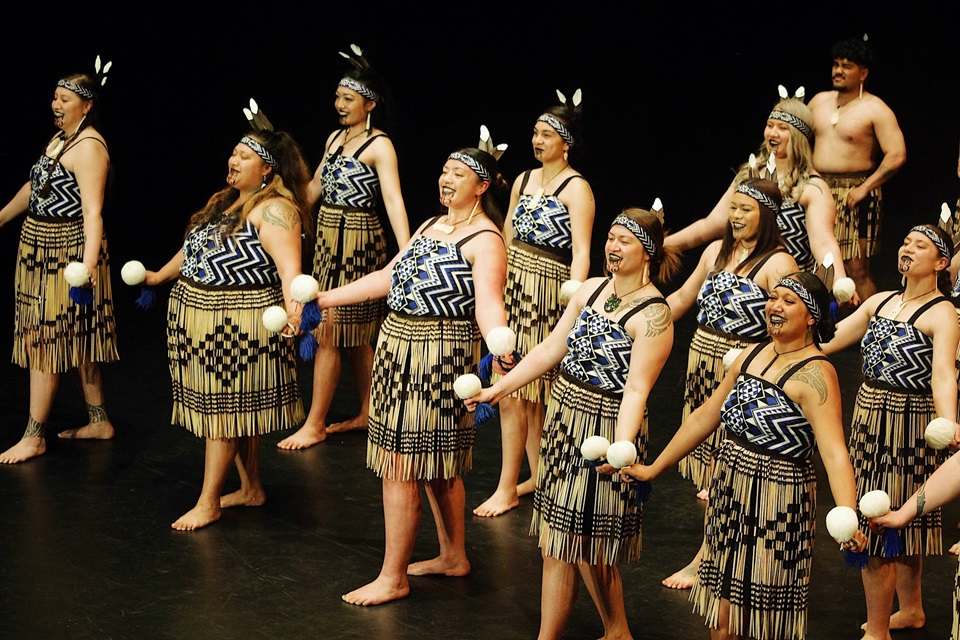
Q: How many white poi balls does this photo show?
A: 14